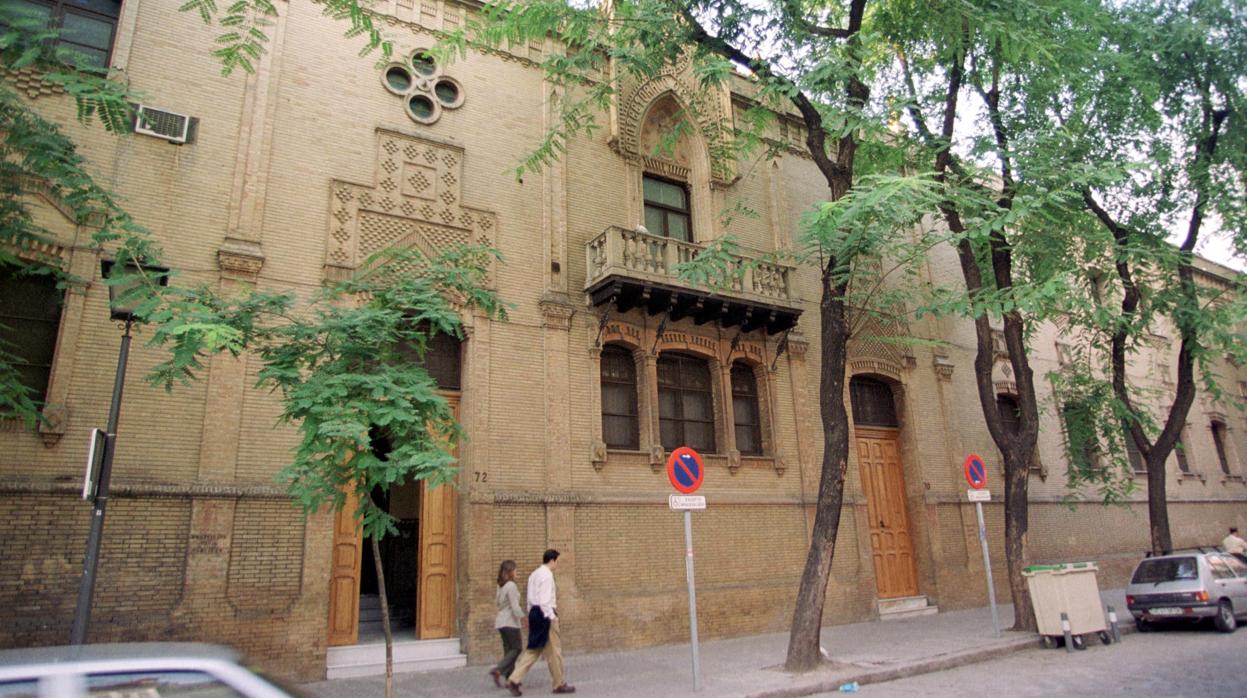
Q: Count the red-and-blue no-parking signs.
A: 2